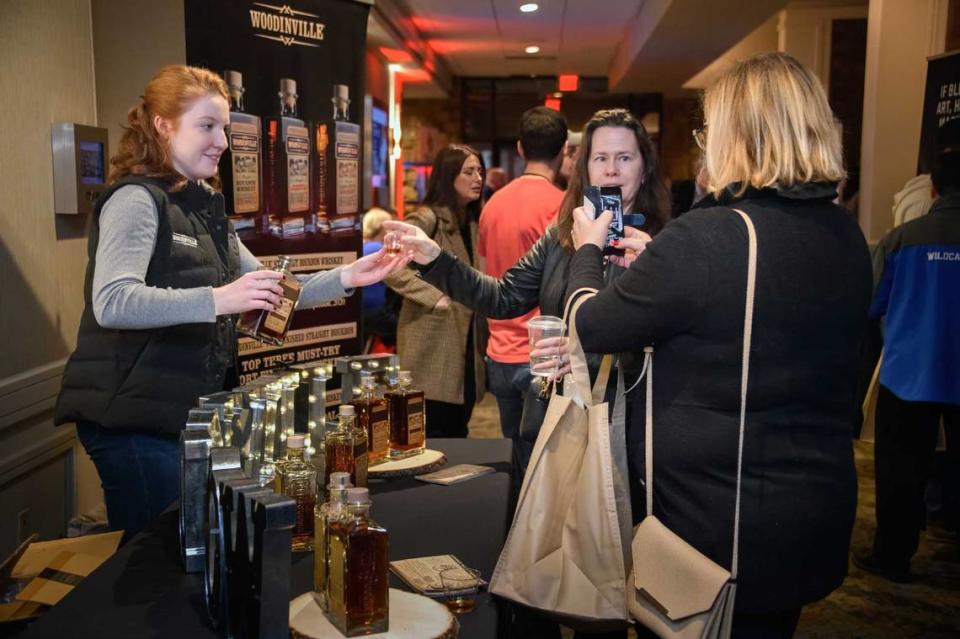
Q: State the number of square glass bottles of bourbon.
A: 7